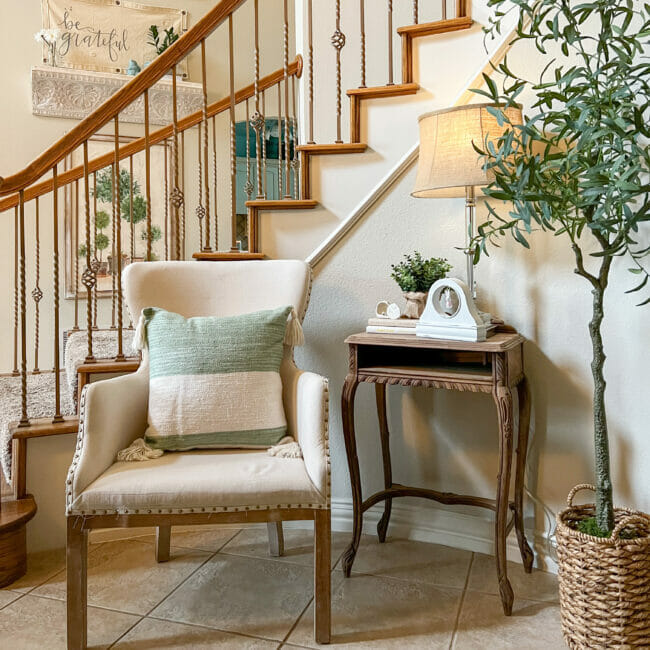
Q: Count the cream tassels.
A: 4